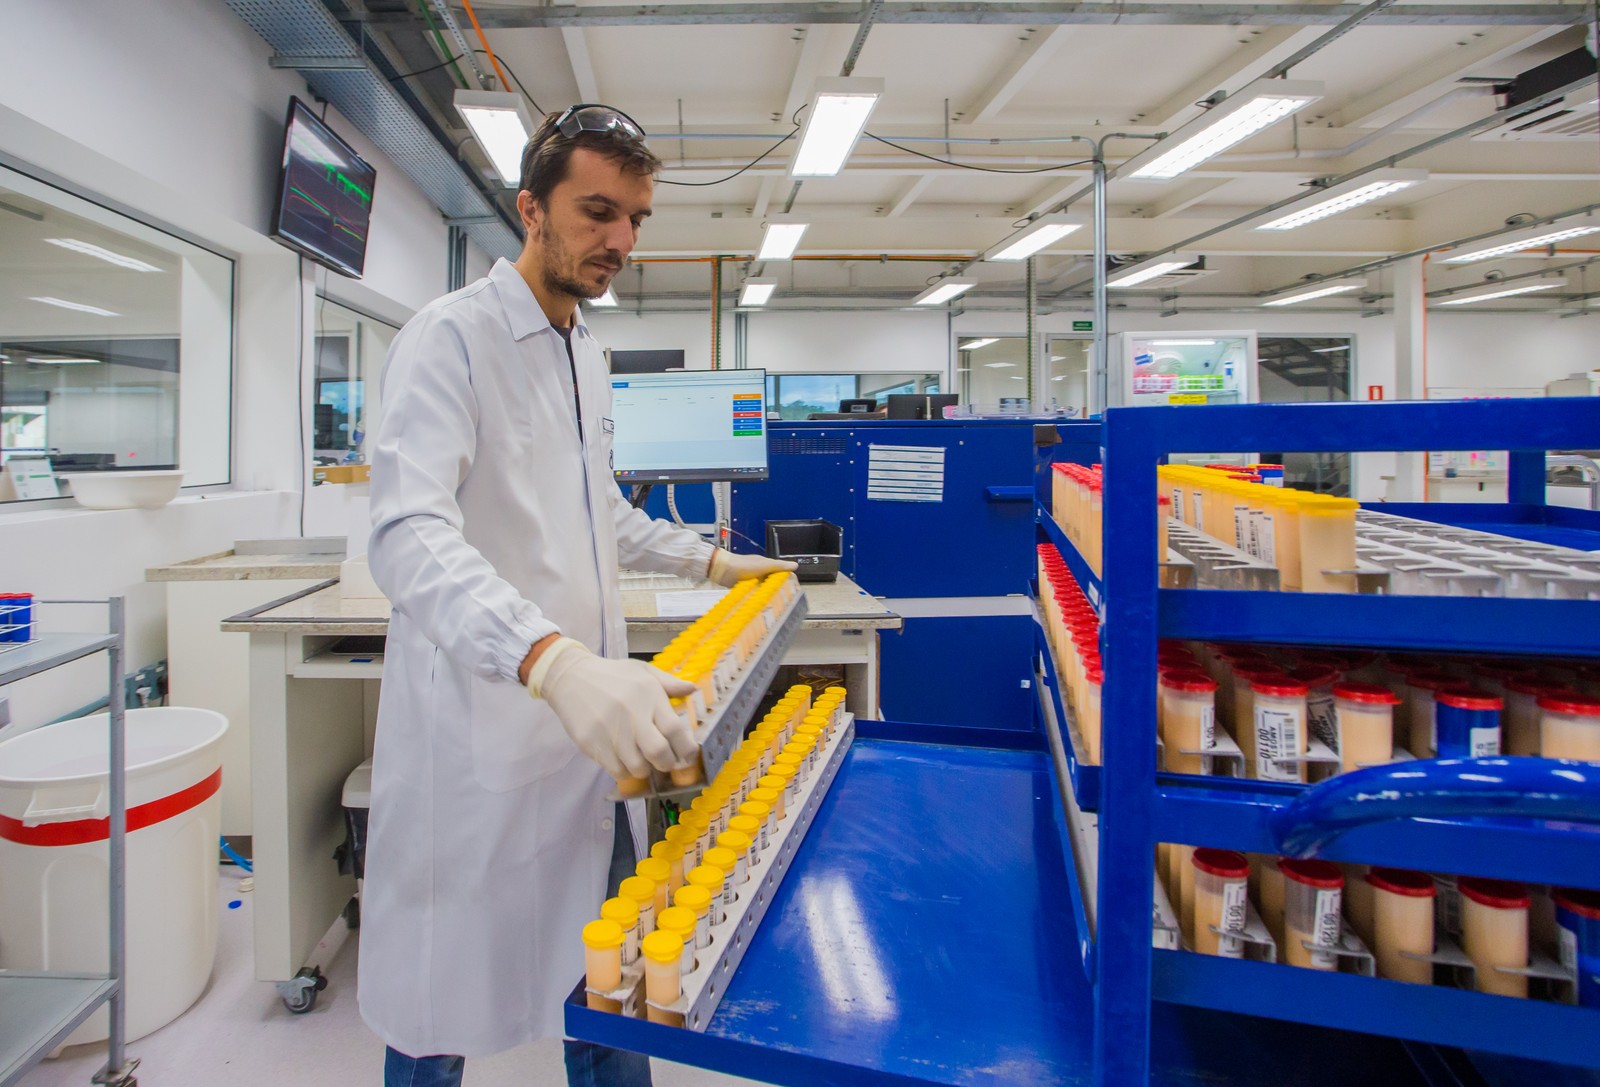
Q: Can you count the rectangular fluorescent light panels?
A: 13